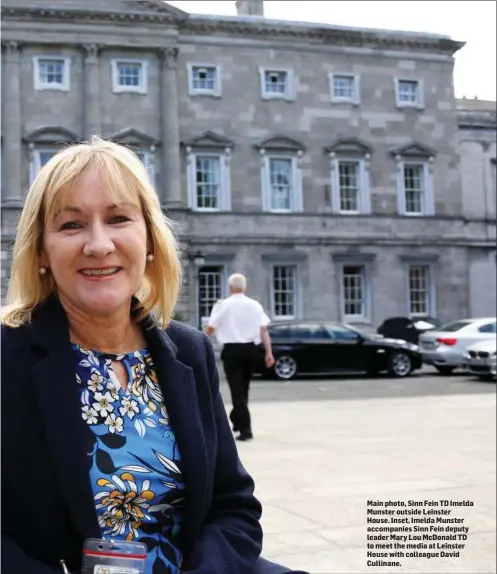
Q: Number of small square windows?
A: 6